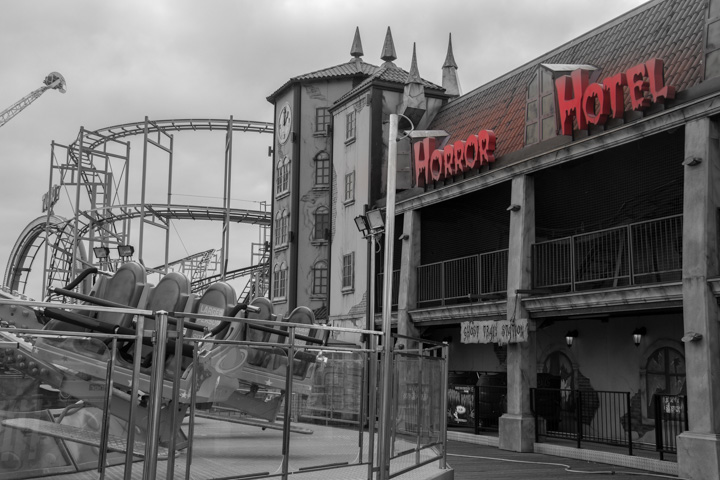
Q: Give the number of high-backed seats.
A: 5